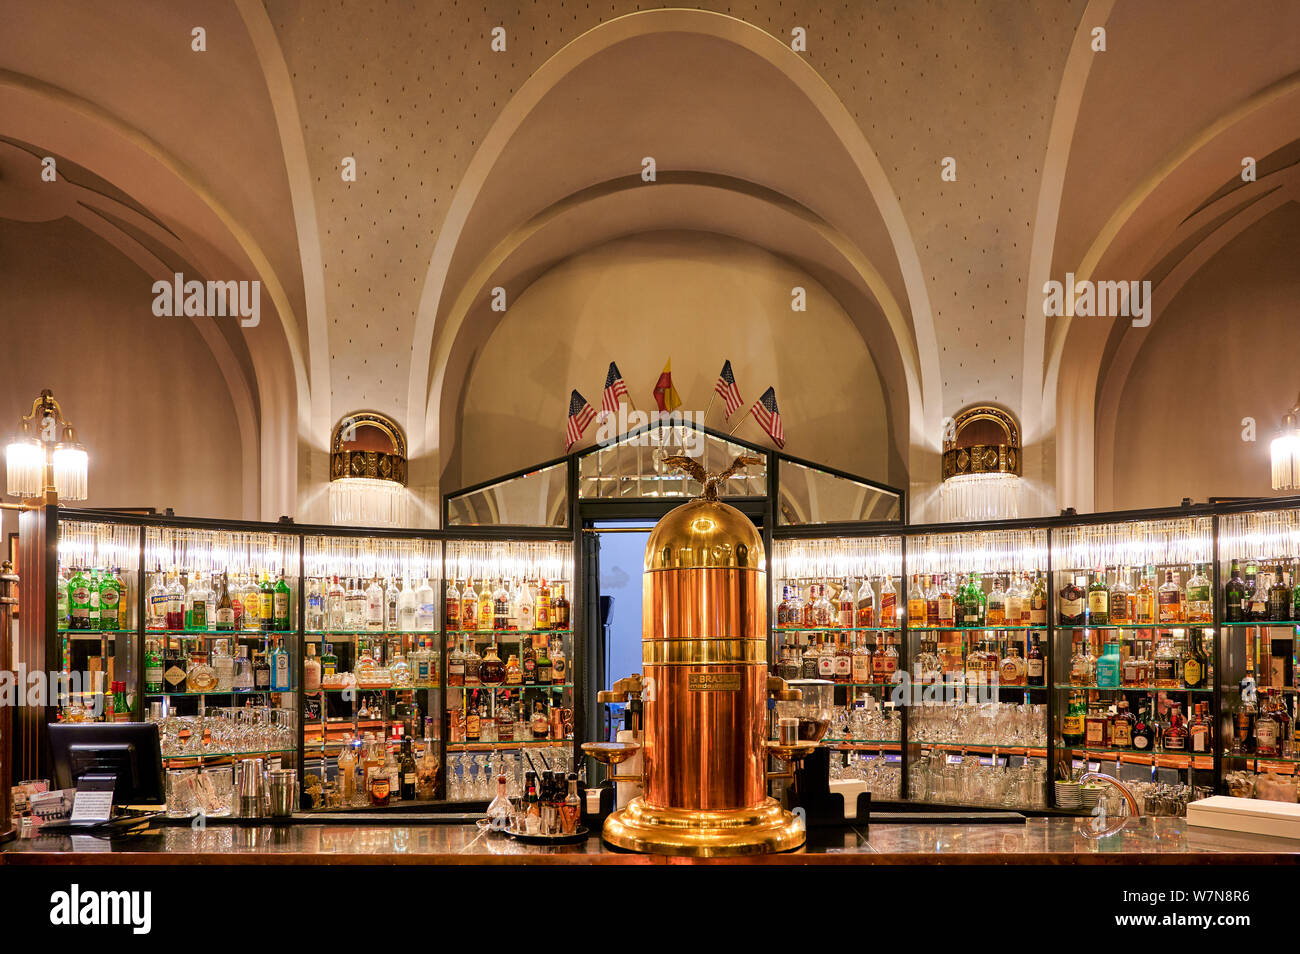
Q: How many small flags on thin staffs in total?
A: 5